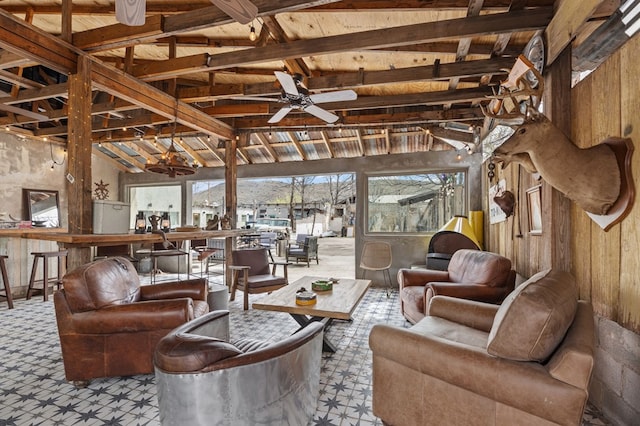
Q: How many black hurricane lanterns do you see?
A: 2